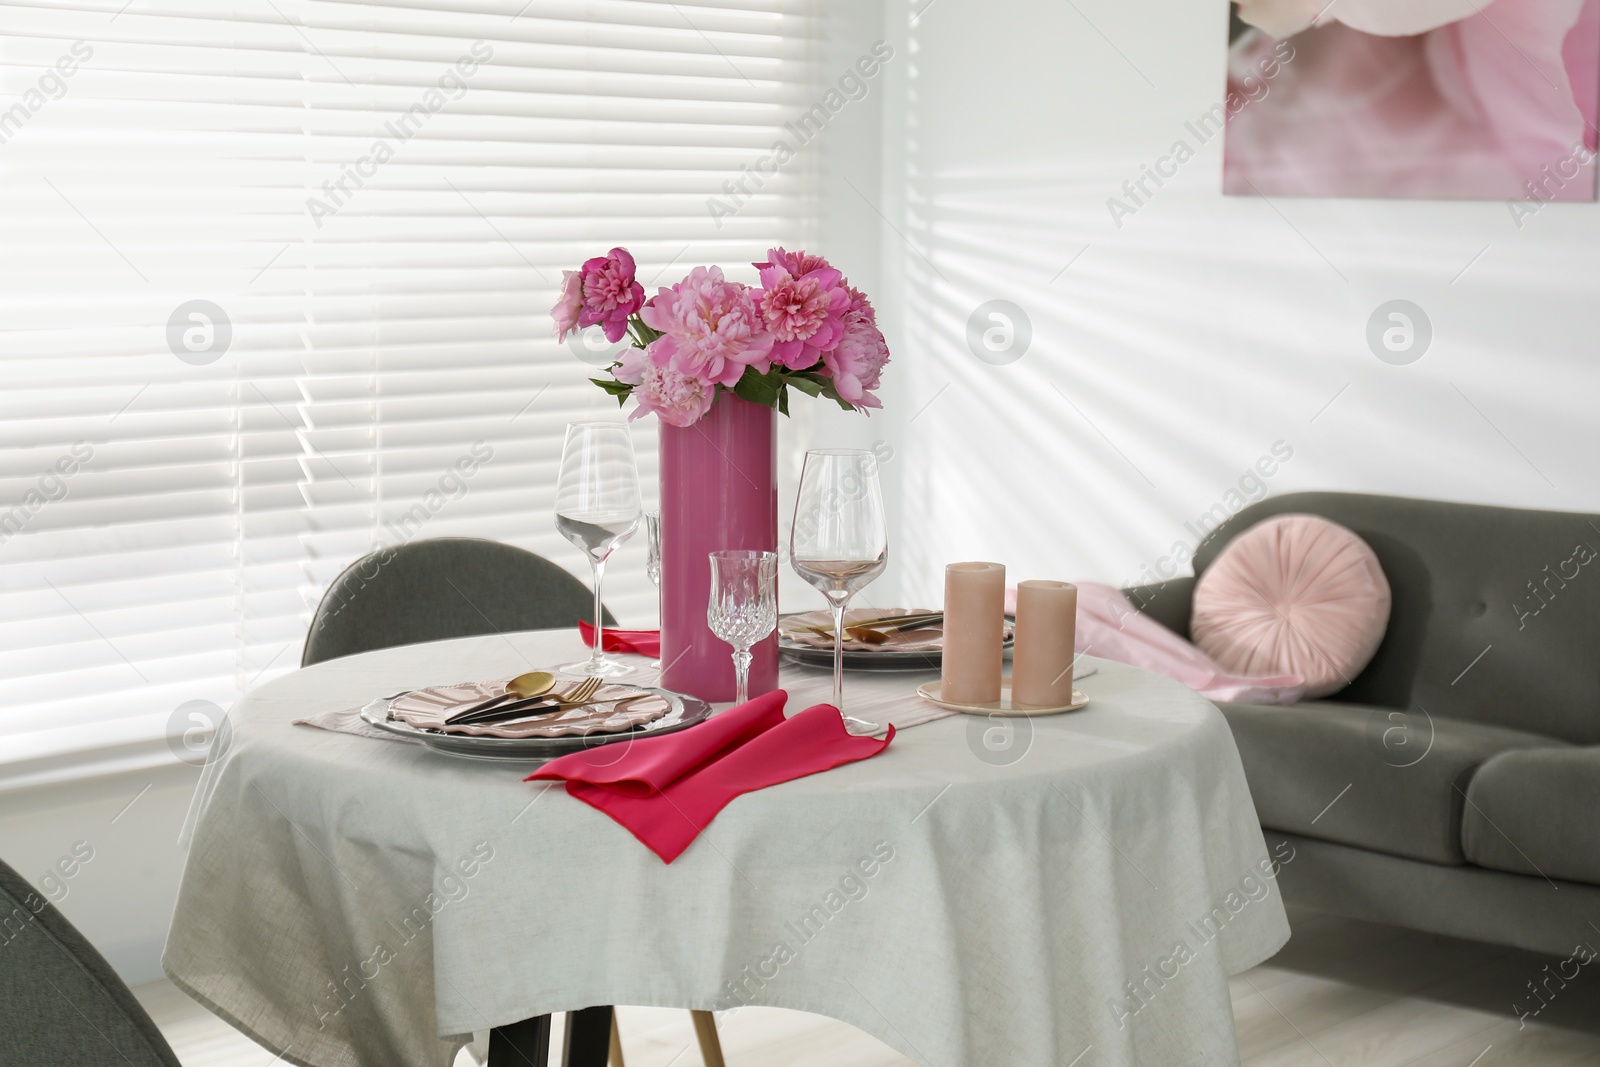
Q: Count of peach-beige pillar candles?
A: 2